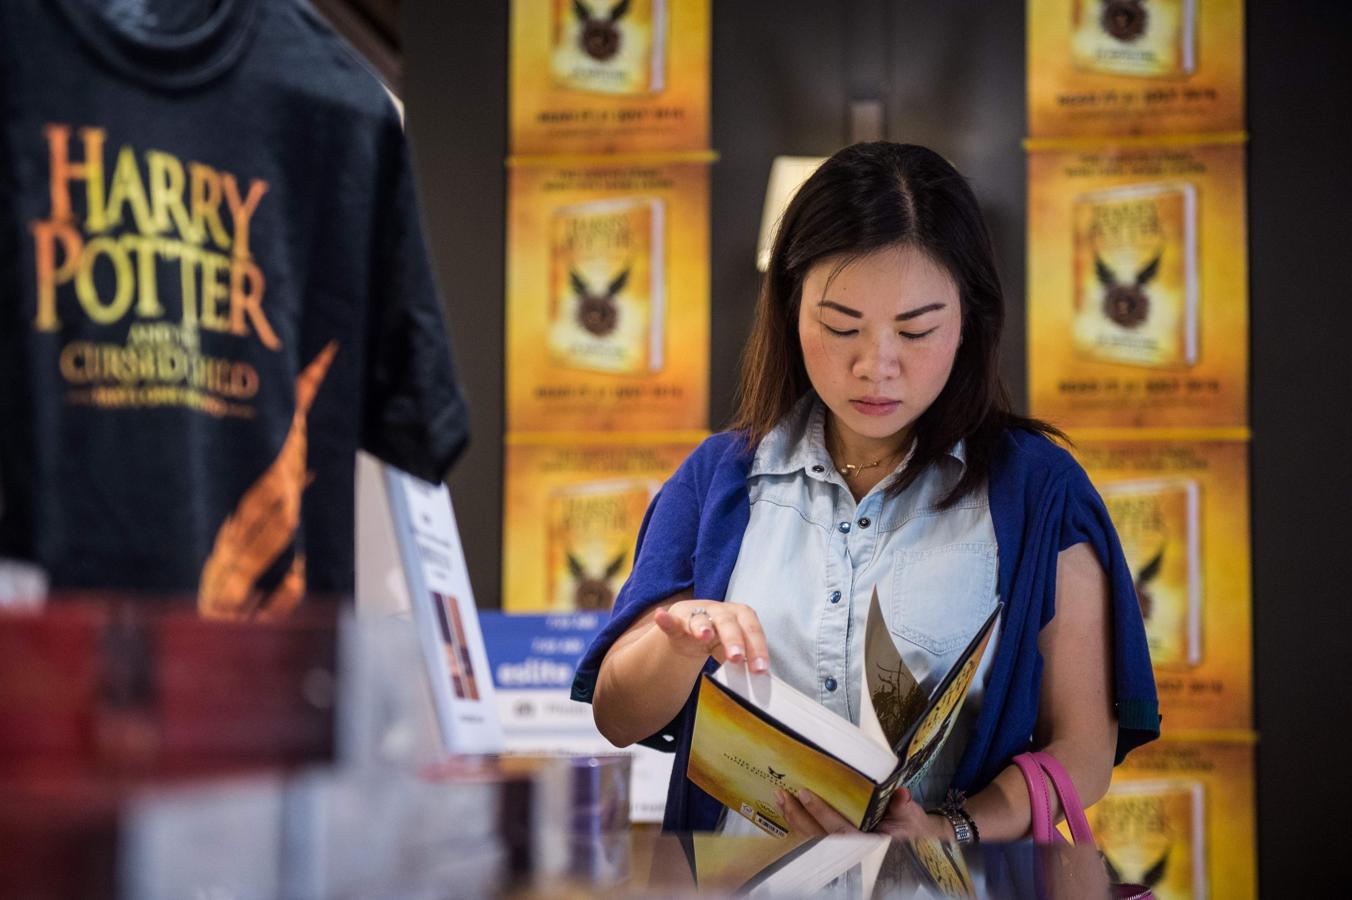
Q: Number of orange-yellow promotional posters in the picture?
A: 7